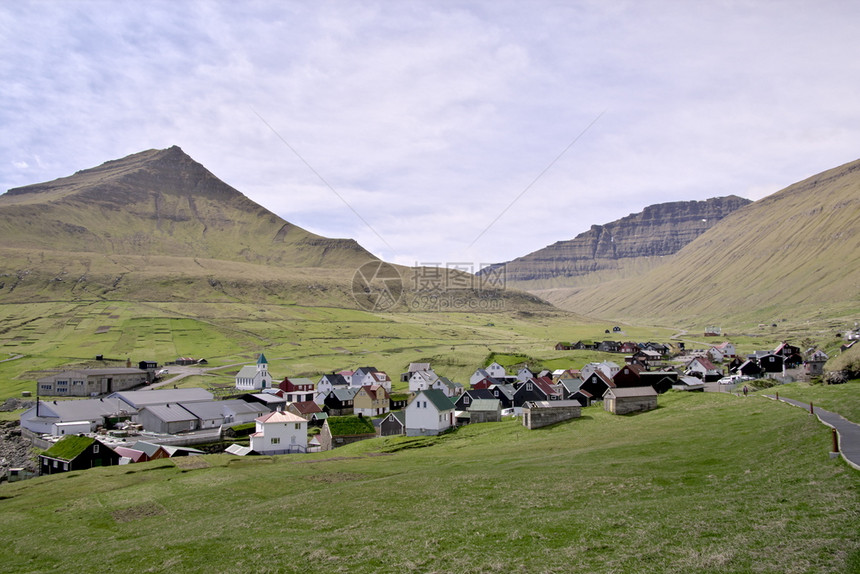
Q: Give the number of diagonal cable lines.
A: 2